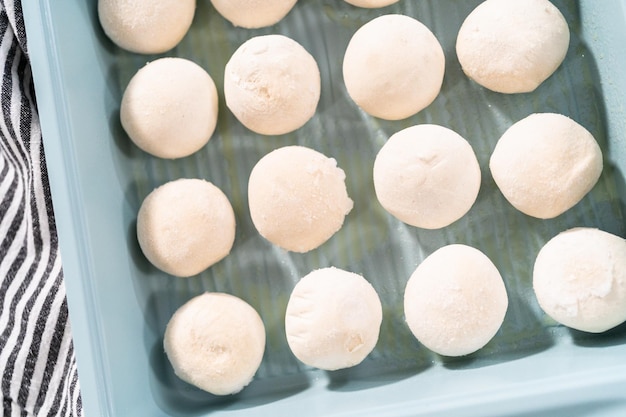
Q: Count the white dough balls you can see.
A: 15